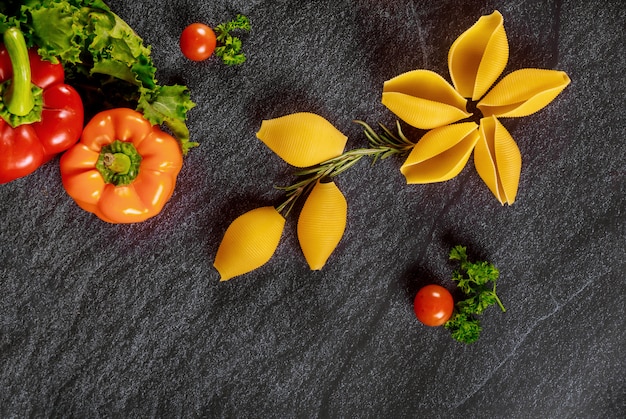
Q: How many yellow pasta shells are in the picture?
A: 8